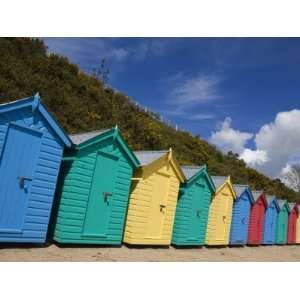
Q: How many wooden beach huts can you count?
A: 11